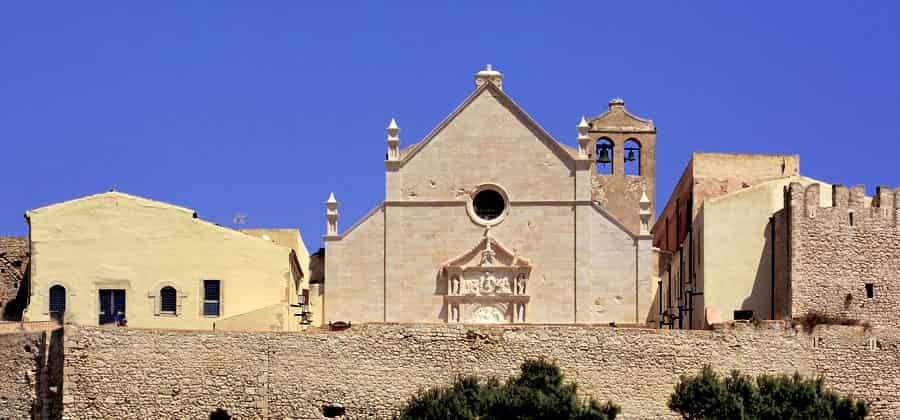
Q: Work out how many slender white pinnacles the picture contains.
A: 4